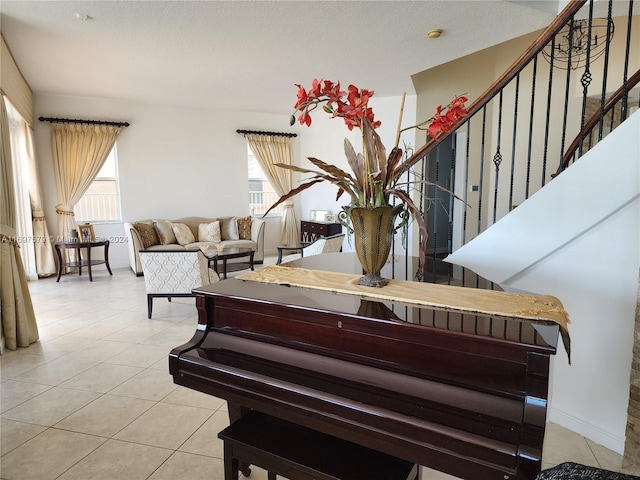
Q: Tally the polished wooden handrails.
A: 2